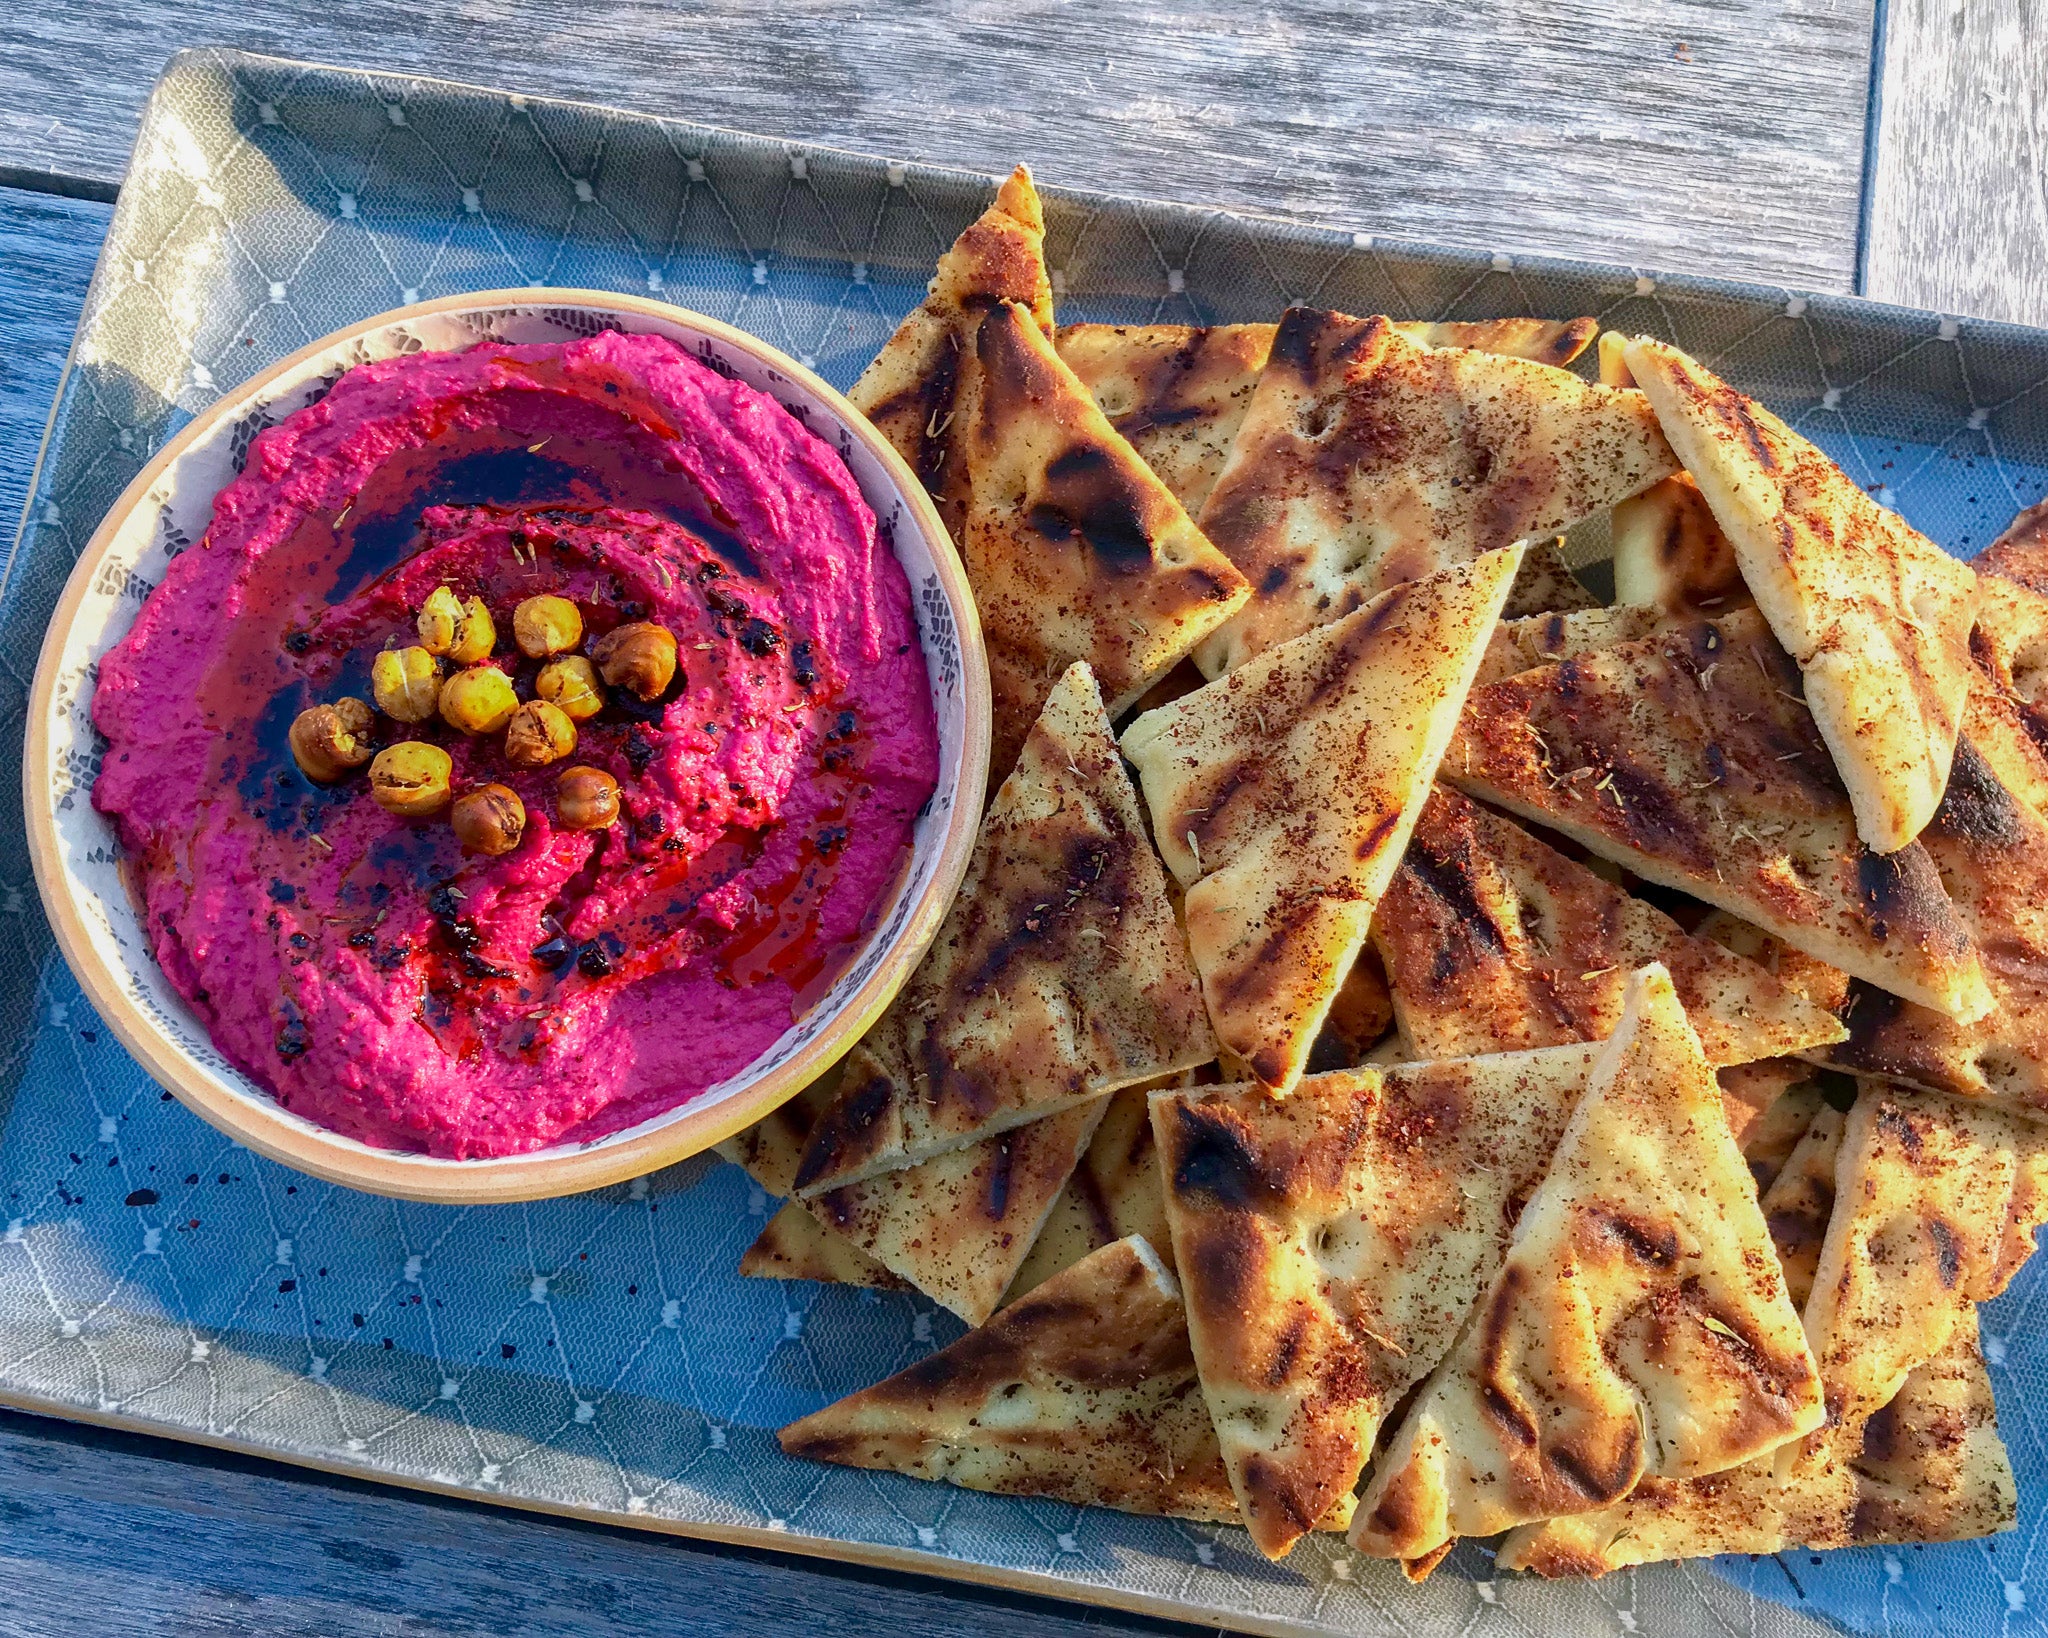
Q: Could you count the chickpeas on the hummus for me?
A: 11